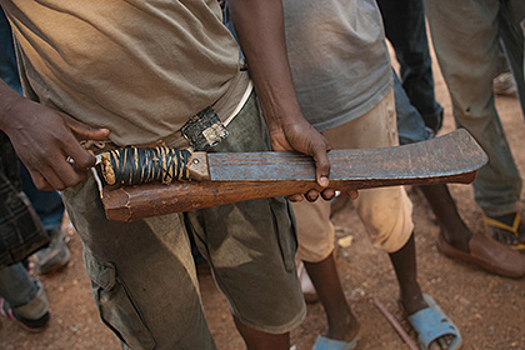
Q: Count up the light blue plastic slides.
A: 2